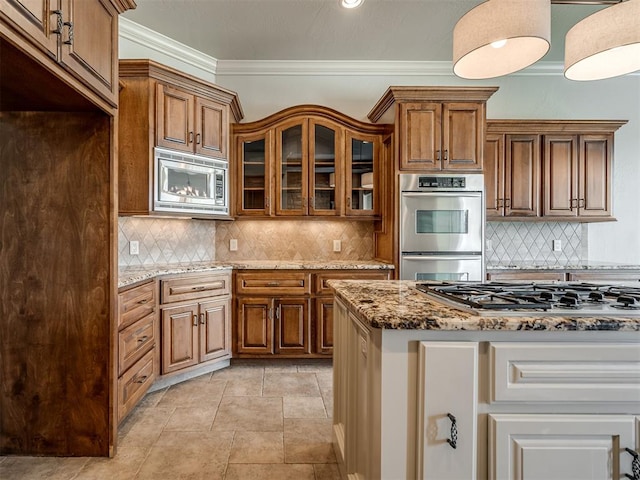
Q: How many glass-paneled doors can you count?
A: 4